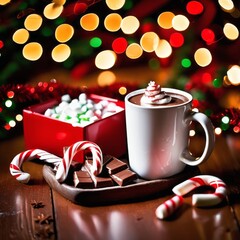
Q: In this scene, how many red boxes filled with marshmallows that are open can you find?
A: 1